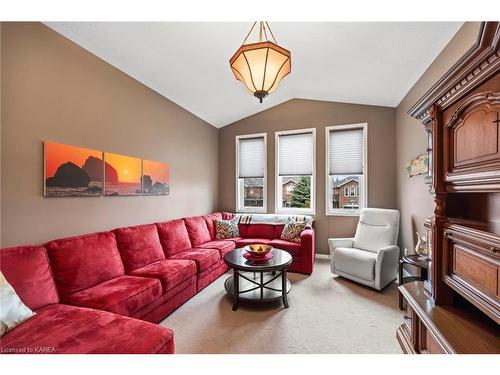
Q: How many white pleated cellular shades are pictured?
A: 3